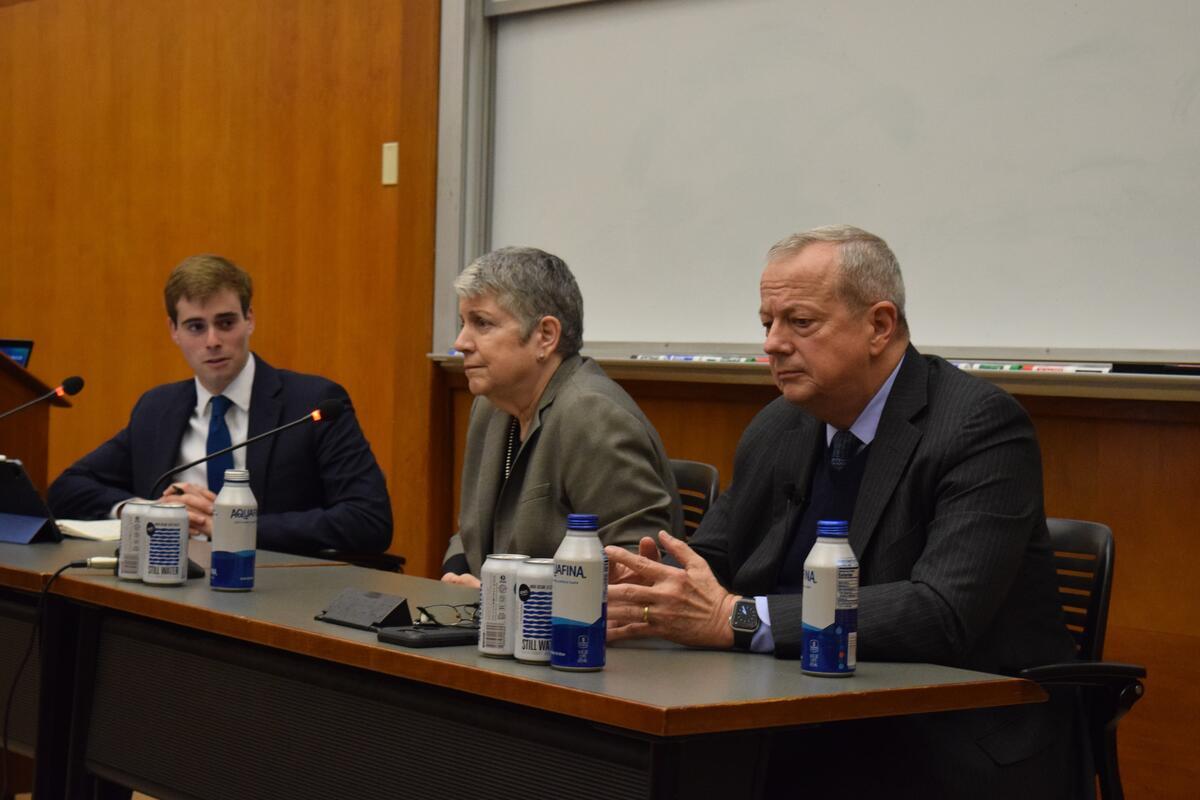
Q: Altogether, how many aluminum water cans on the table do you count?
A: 4